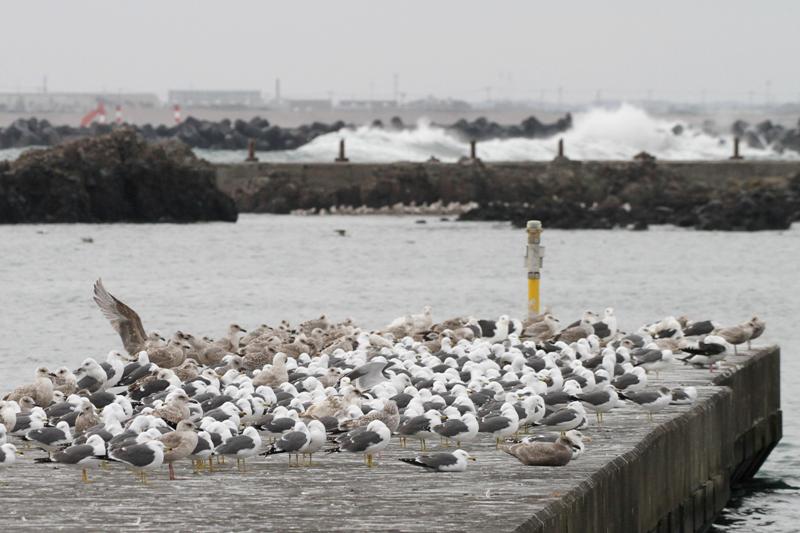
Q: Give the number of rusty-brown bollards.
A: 5